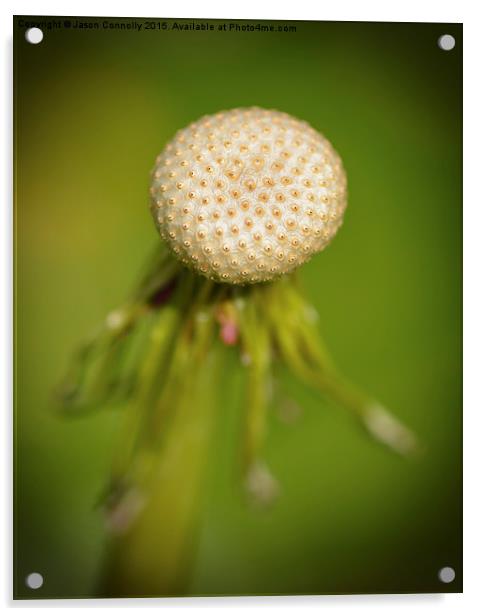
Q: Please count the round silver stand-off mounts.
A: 4